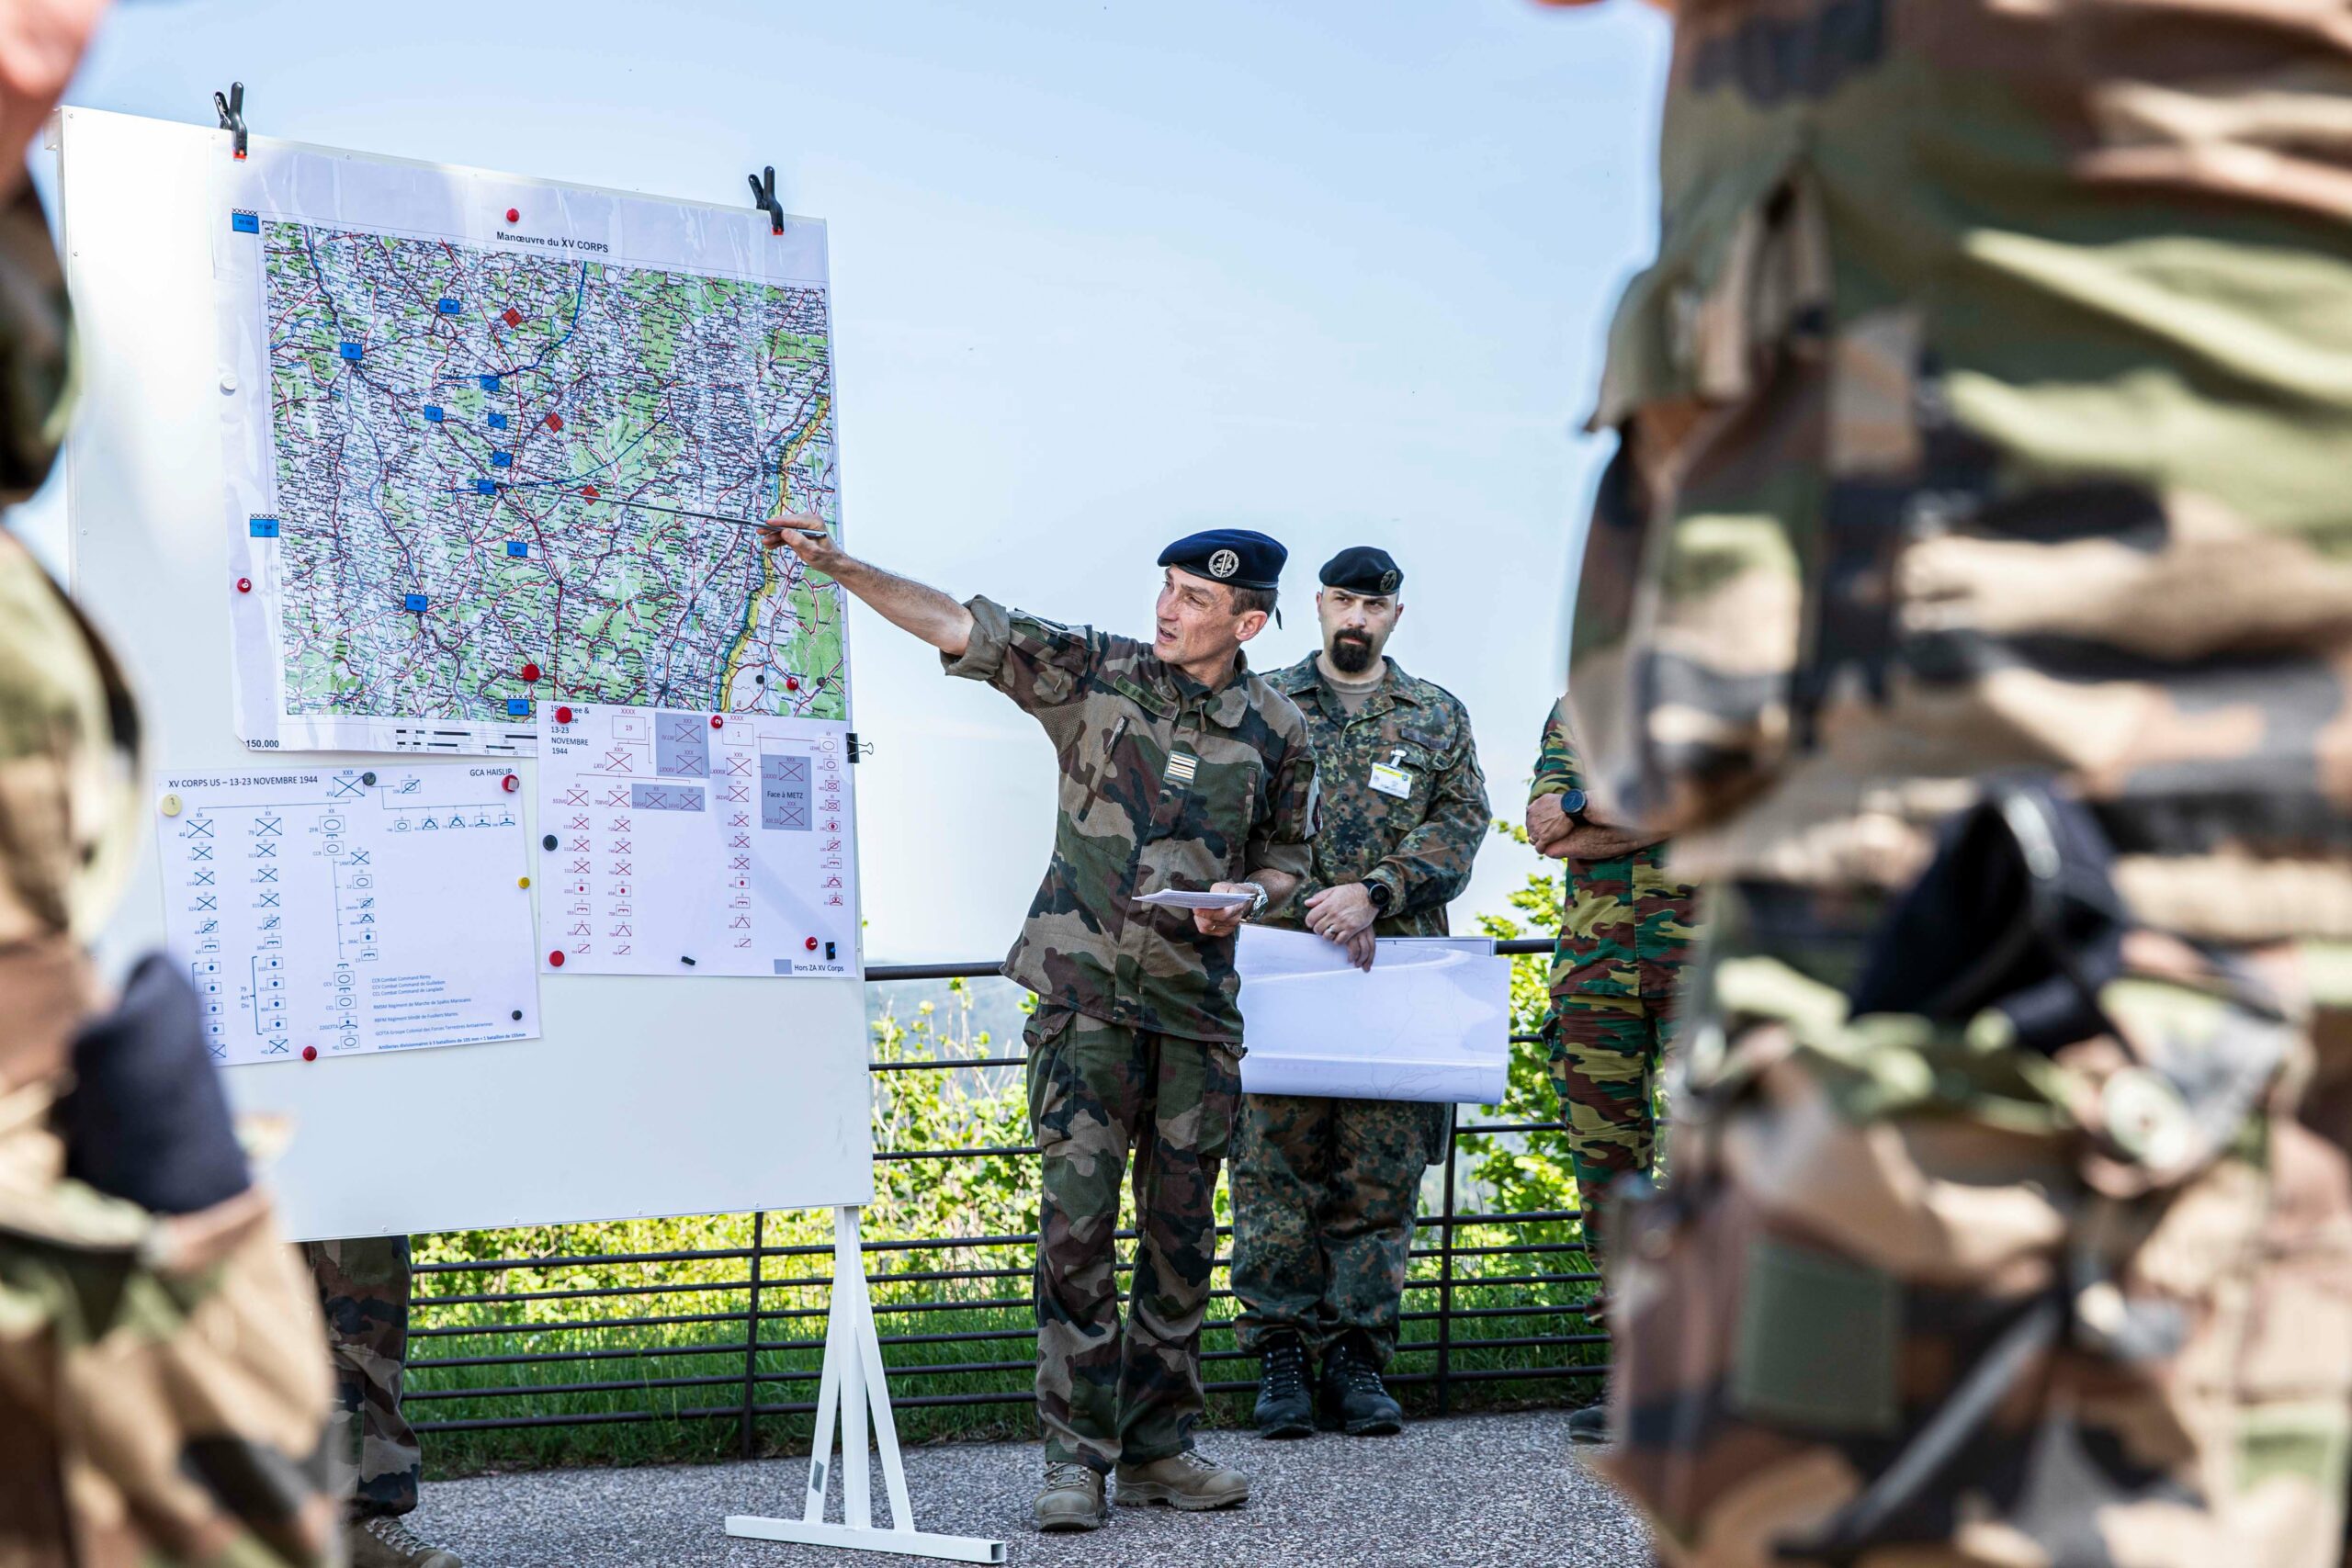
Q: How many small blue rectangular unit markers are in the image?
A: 12